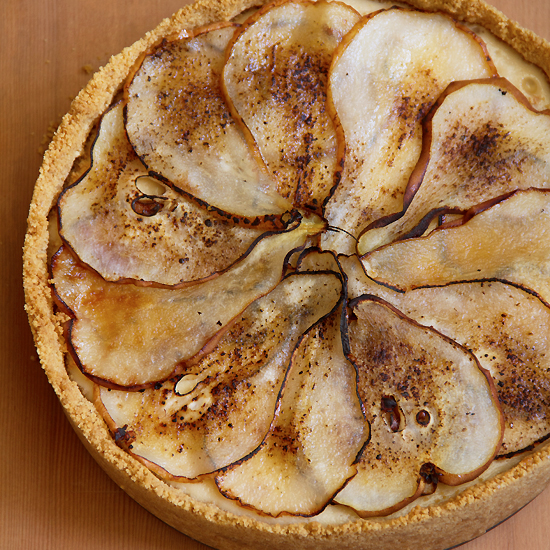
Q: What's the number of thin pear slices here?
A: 11